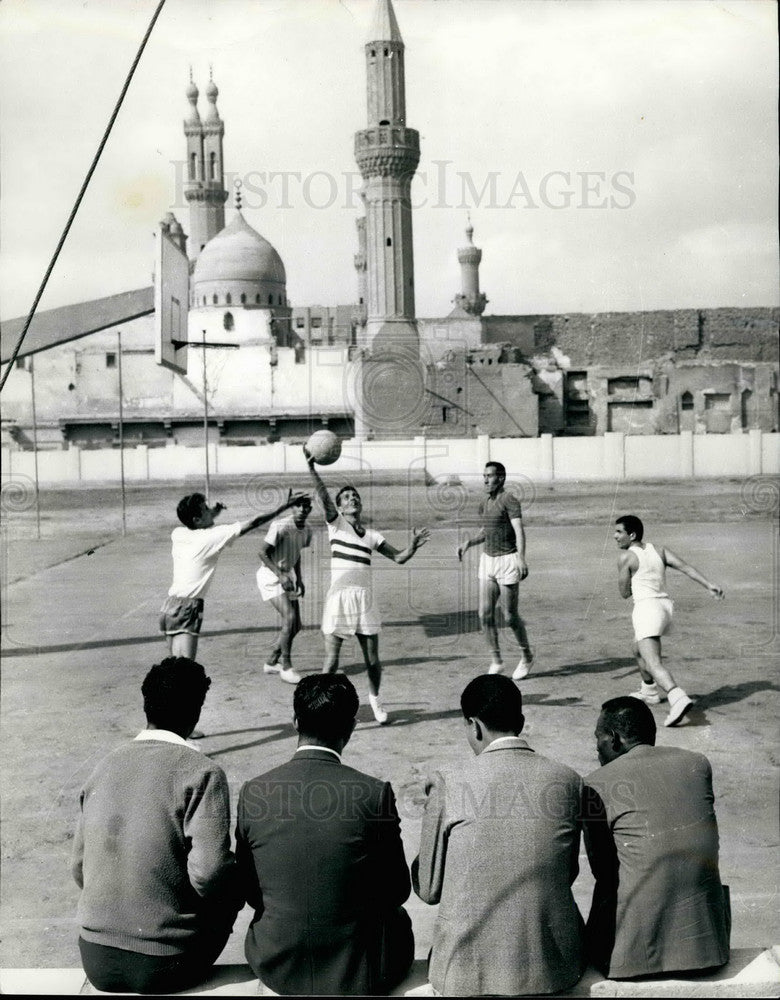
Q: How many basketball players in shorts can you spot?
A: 5